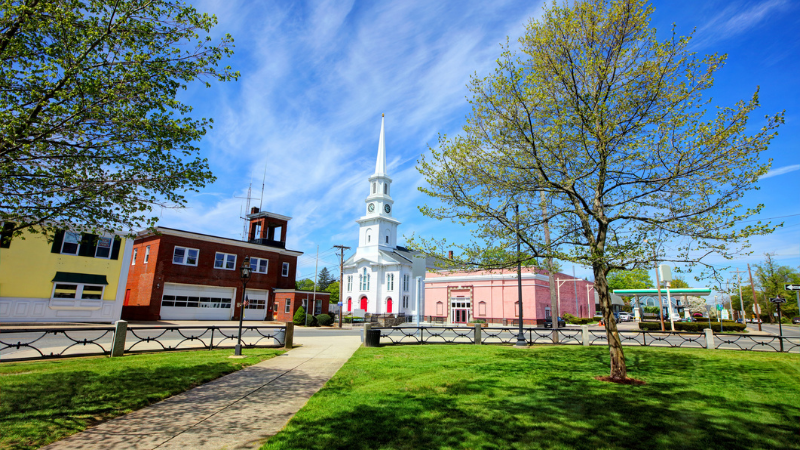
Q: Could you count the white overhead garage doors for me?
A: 2